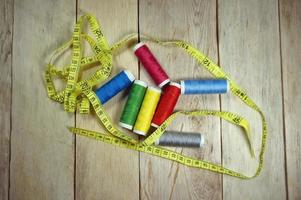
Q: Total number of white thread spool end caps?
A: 13